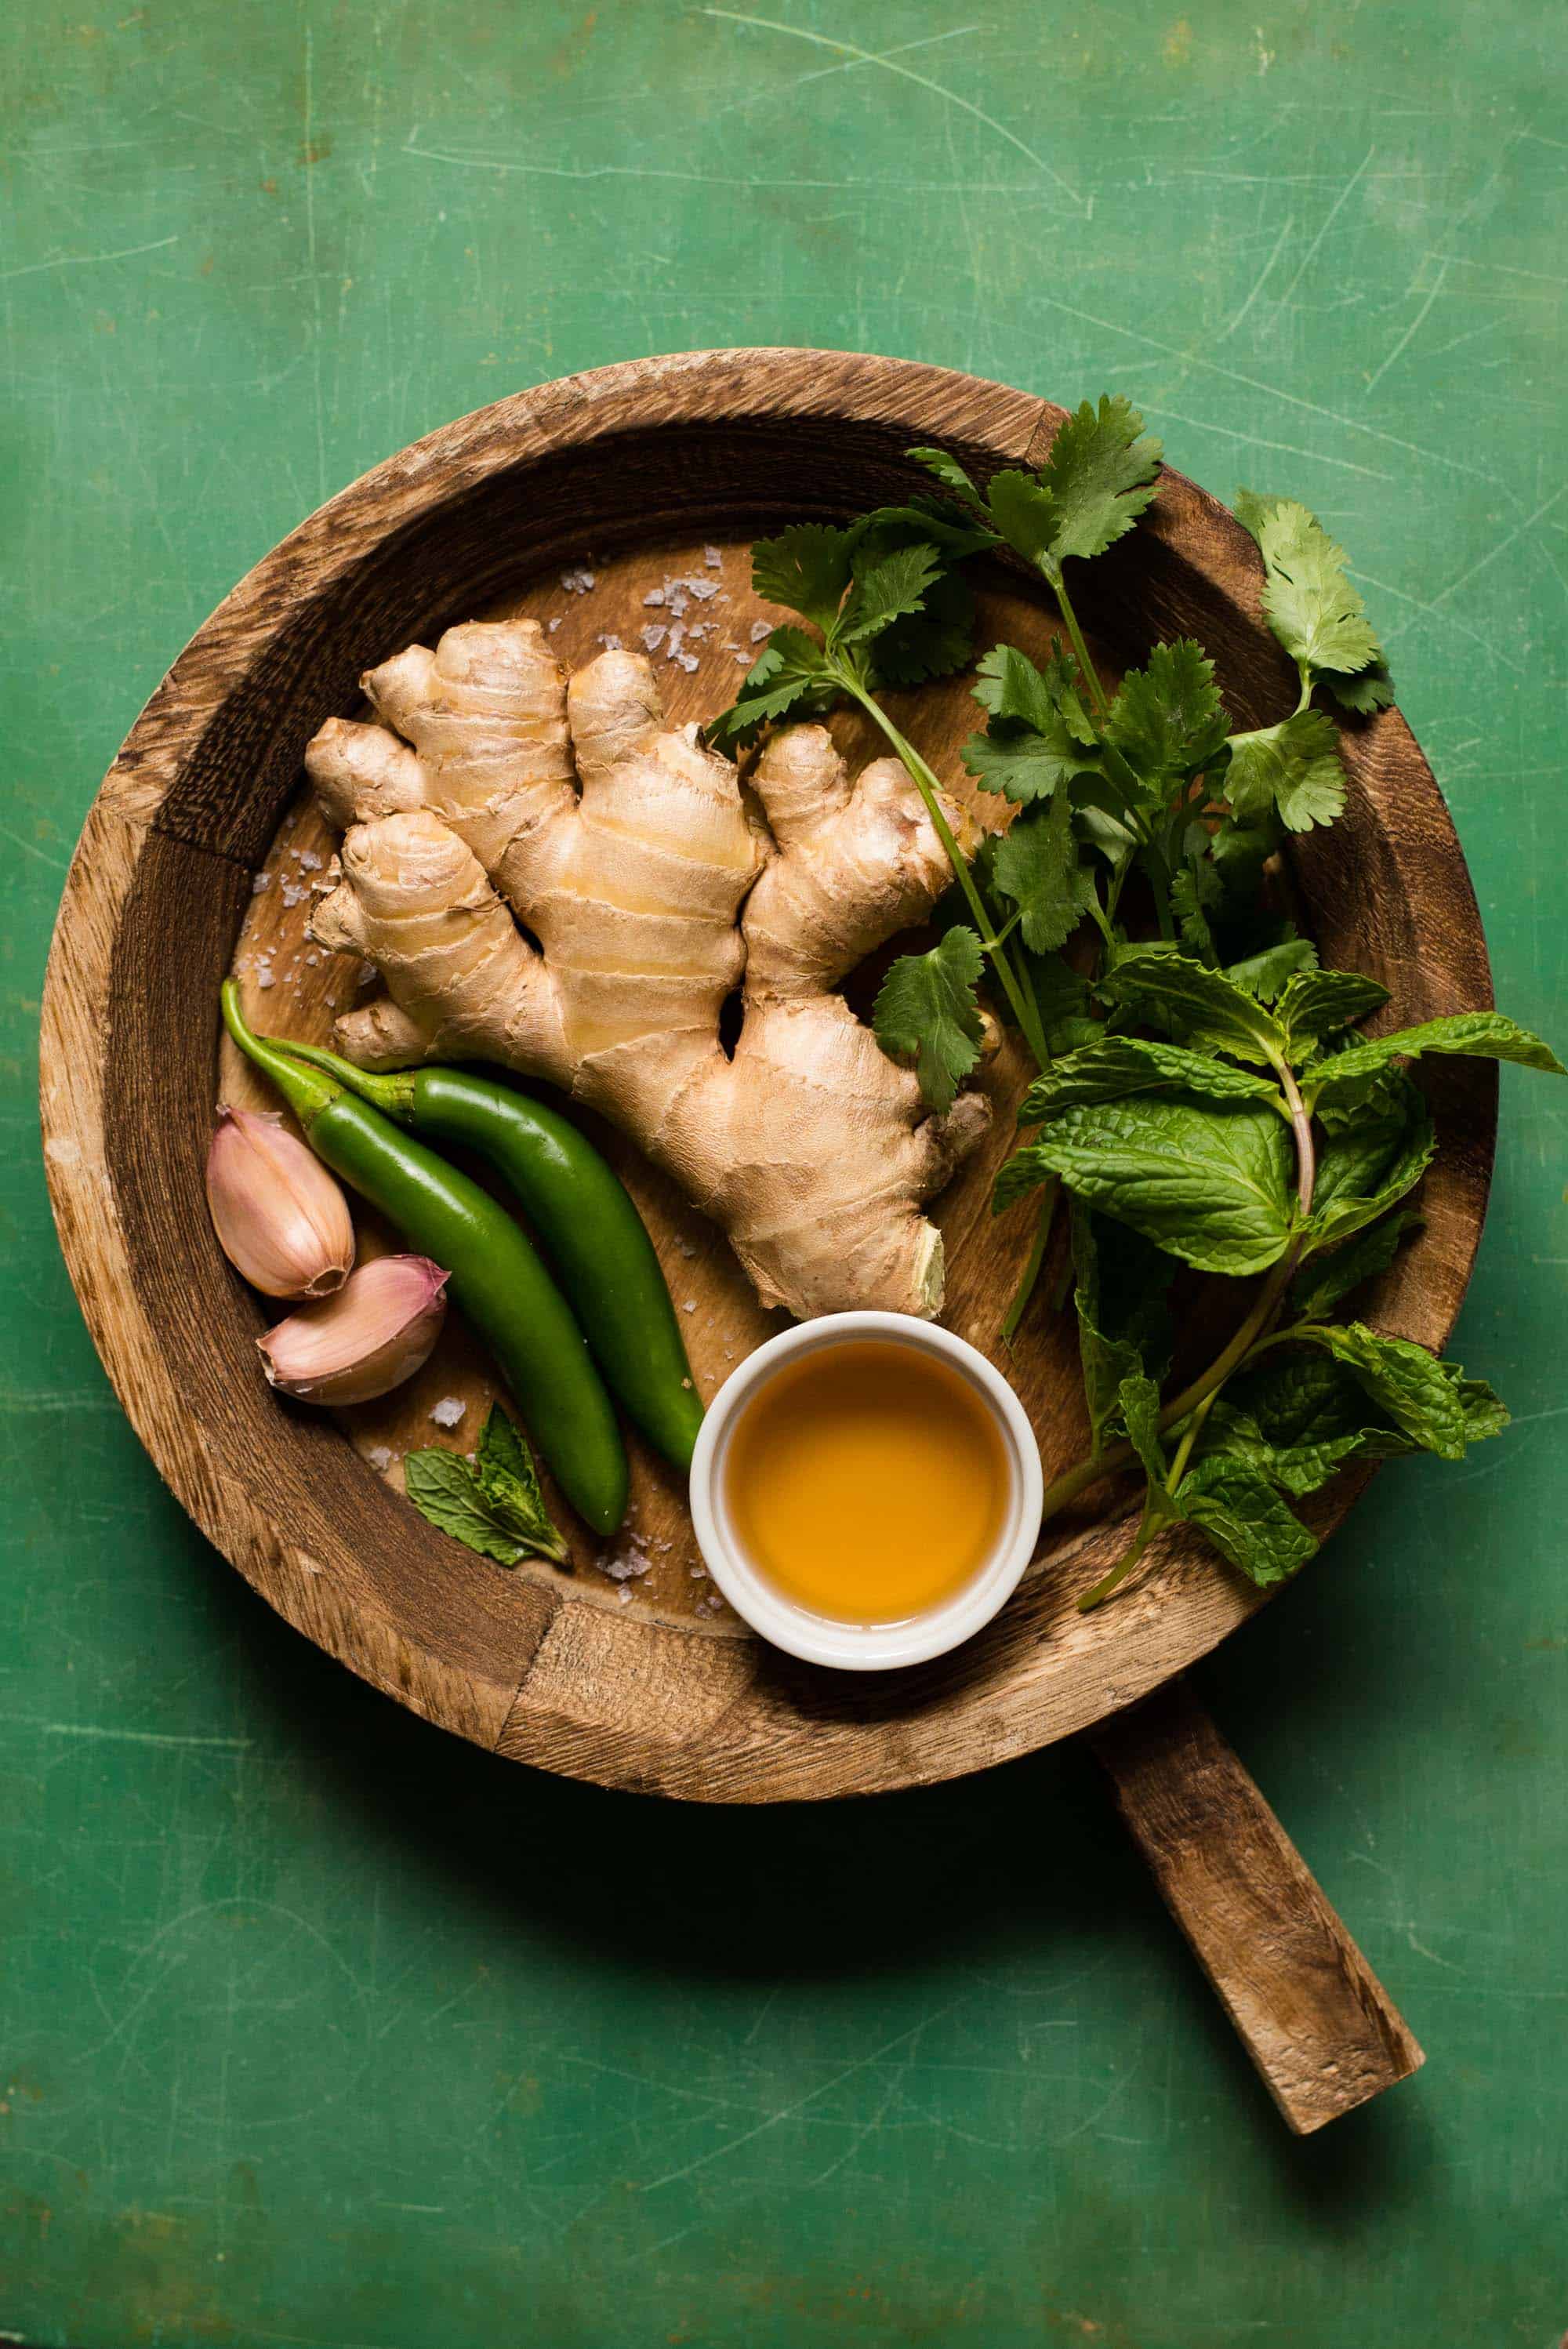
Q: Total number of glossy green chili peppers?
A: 2